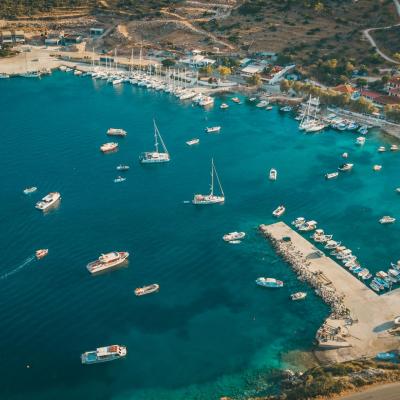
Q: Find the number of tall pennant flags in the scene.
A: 0